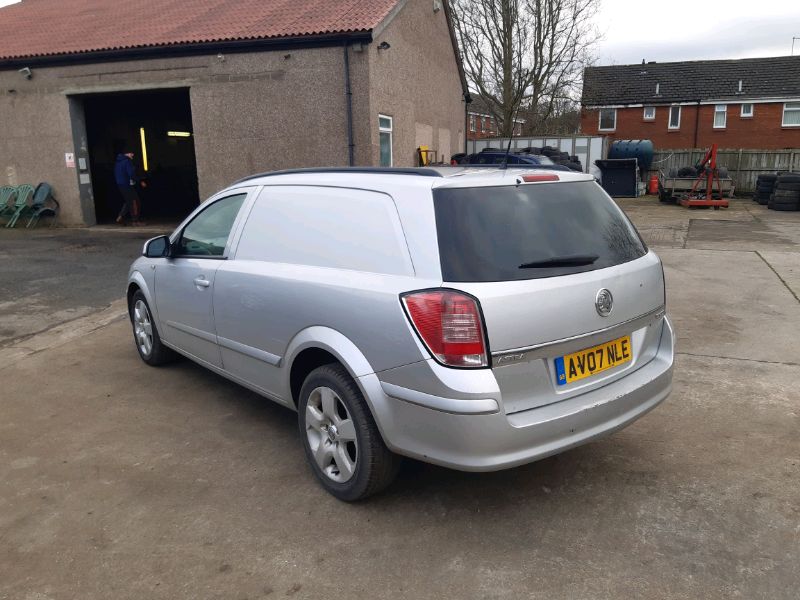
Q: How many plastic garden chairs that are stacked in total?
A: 3